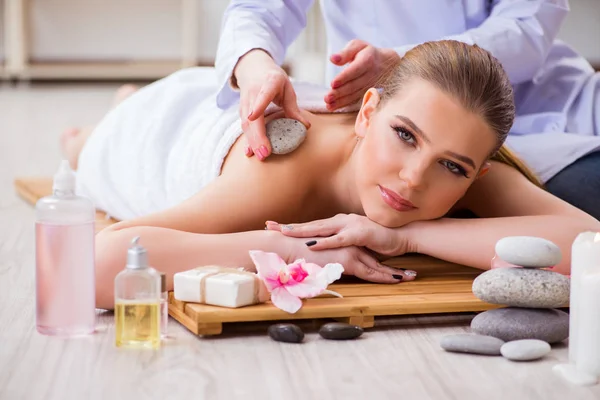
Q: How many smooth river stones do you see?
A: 8